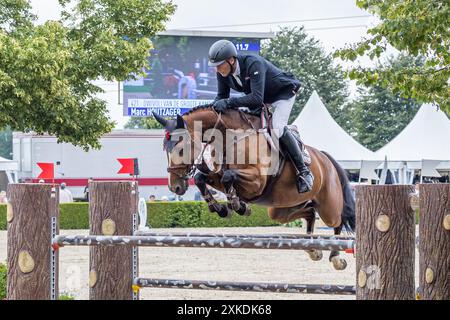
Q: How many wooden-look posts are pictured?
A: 4